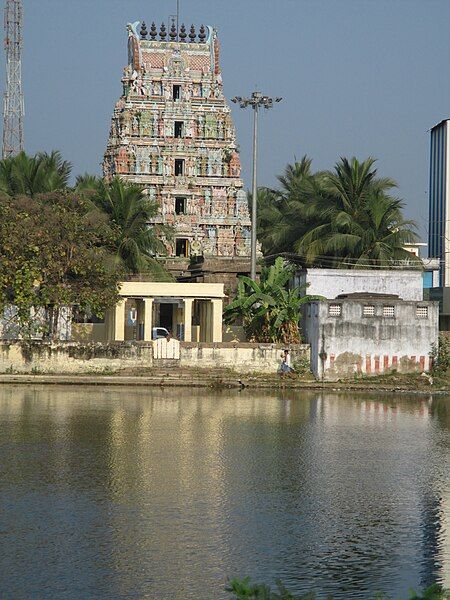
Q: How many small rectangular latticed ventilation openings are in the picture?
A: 4